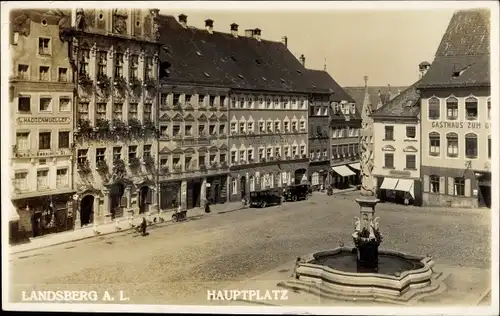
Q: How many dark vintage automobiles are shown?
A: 2